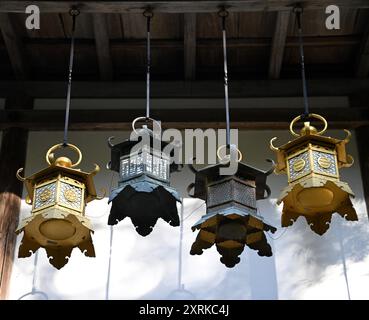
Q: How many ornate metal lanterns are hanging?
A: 4